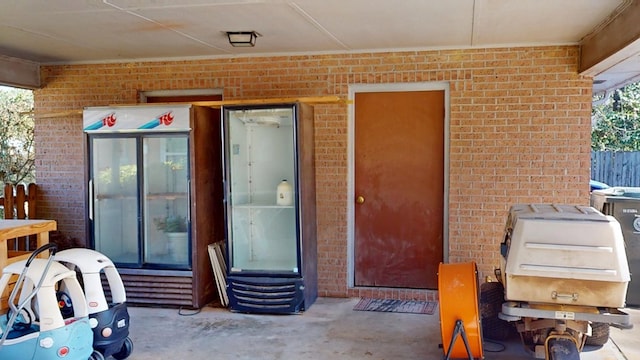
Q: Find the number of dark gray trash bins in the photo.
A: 1